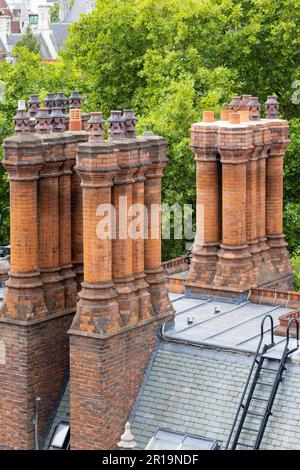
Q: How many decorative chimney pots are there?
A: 14